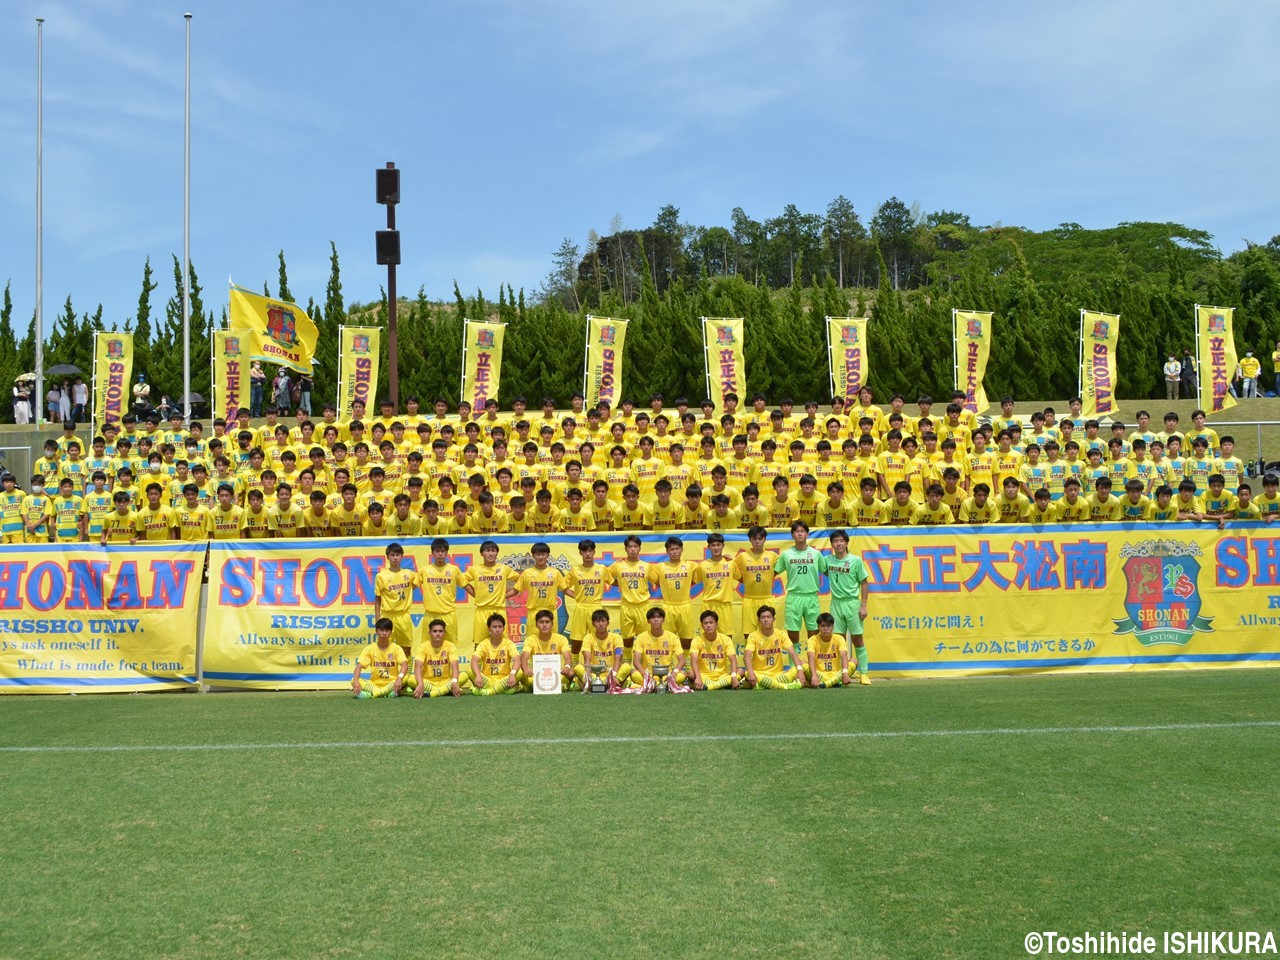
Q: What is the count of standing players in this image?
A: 11